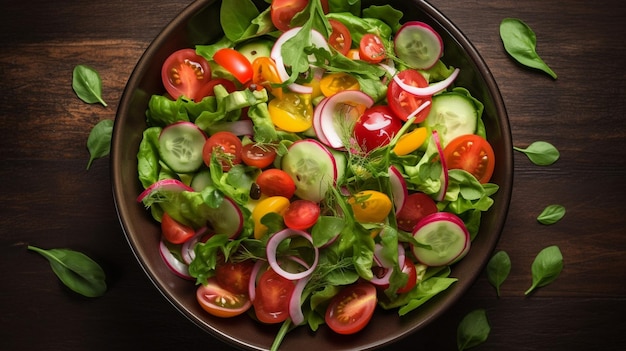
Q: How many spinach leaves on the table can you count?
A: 9